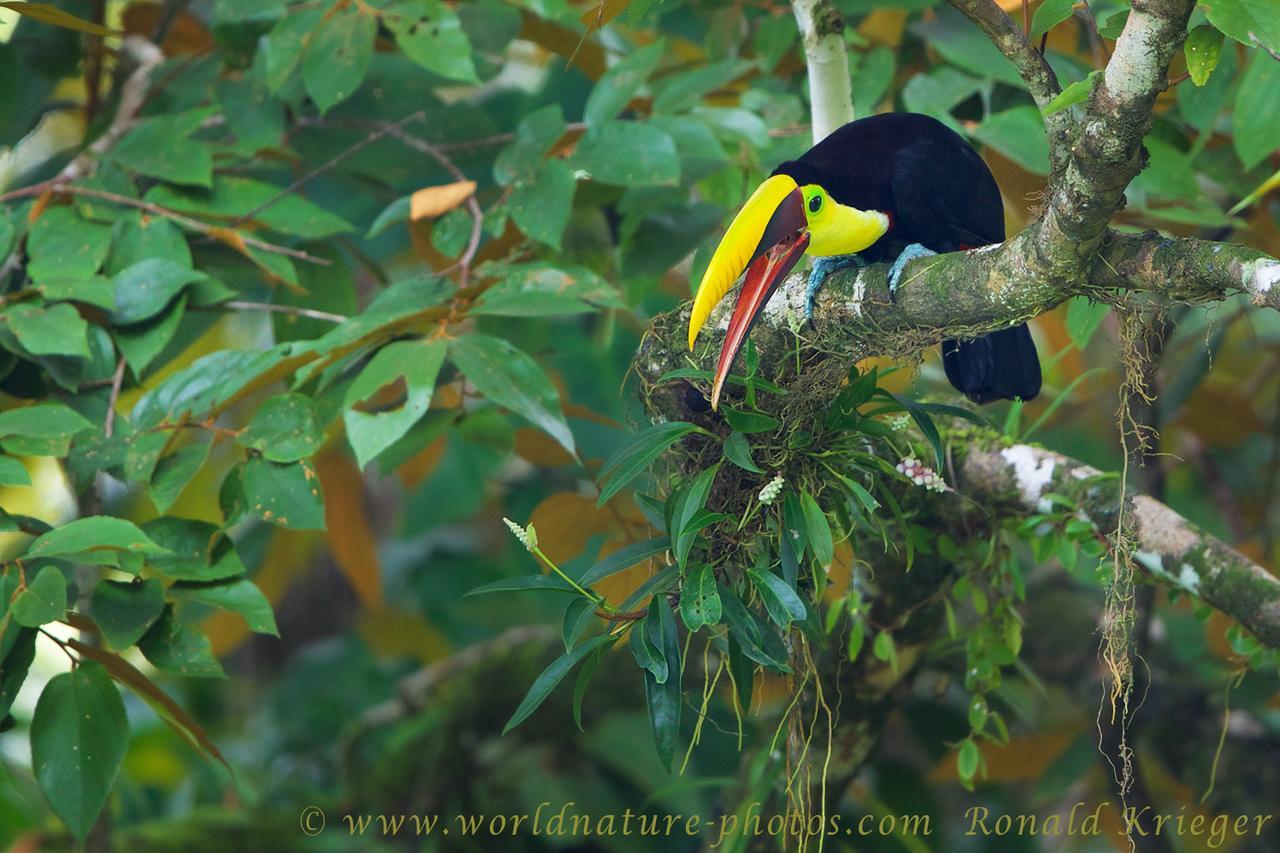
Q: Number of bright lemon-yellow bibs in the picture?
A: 1